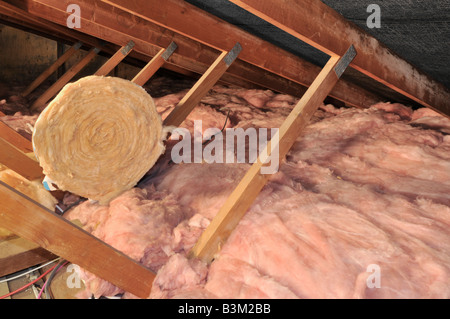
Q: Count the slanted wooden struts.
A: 6